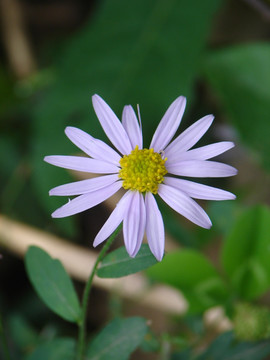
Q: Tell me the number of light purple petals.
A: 15